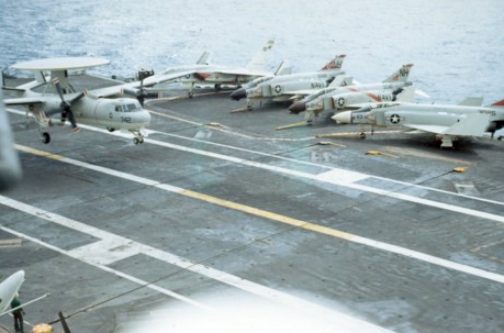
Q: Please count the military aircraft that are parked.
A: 4